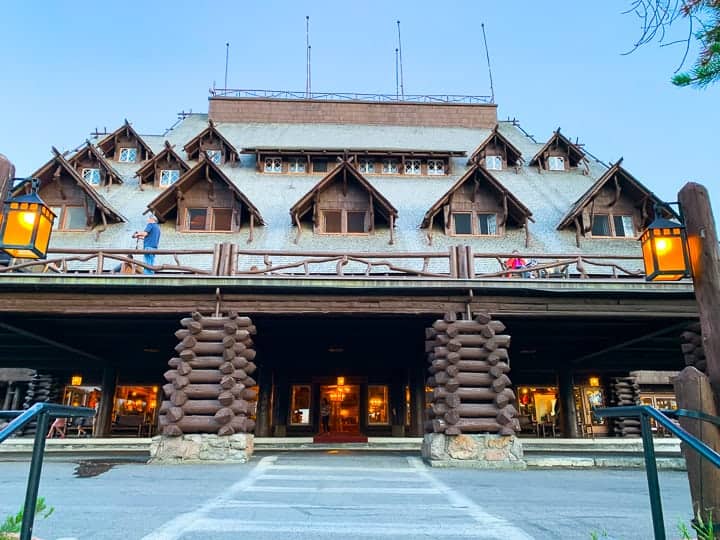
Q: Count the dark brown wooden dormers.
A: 11